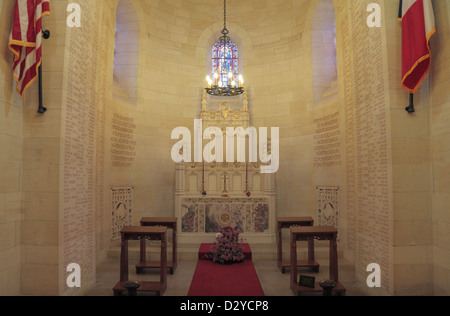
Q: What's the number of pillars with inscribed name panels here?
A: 2